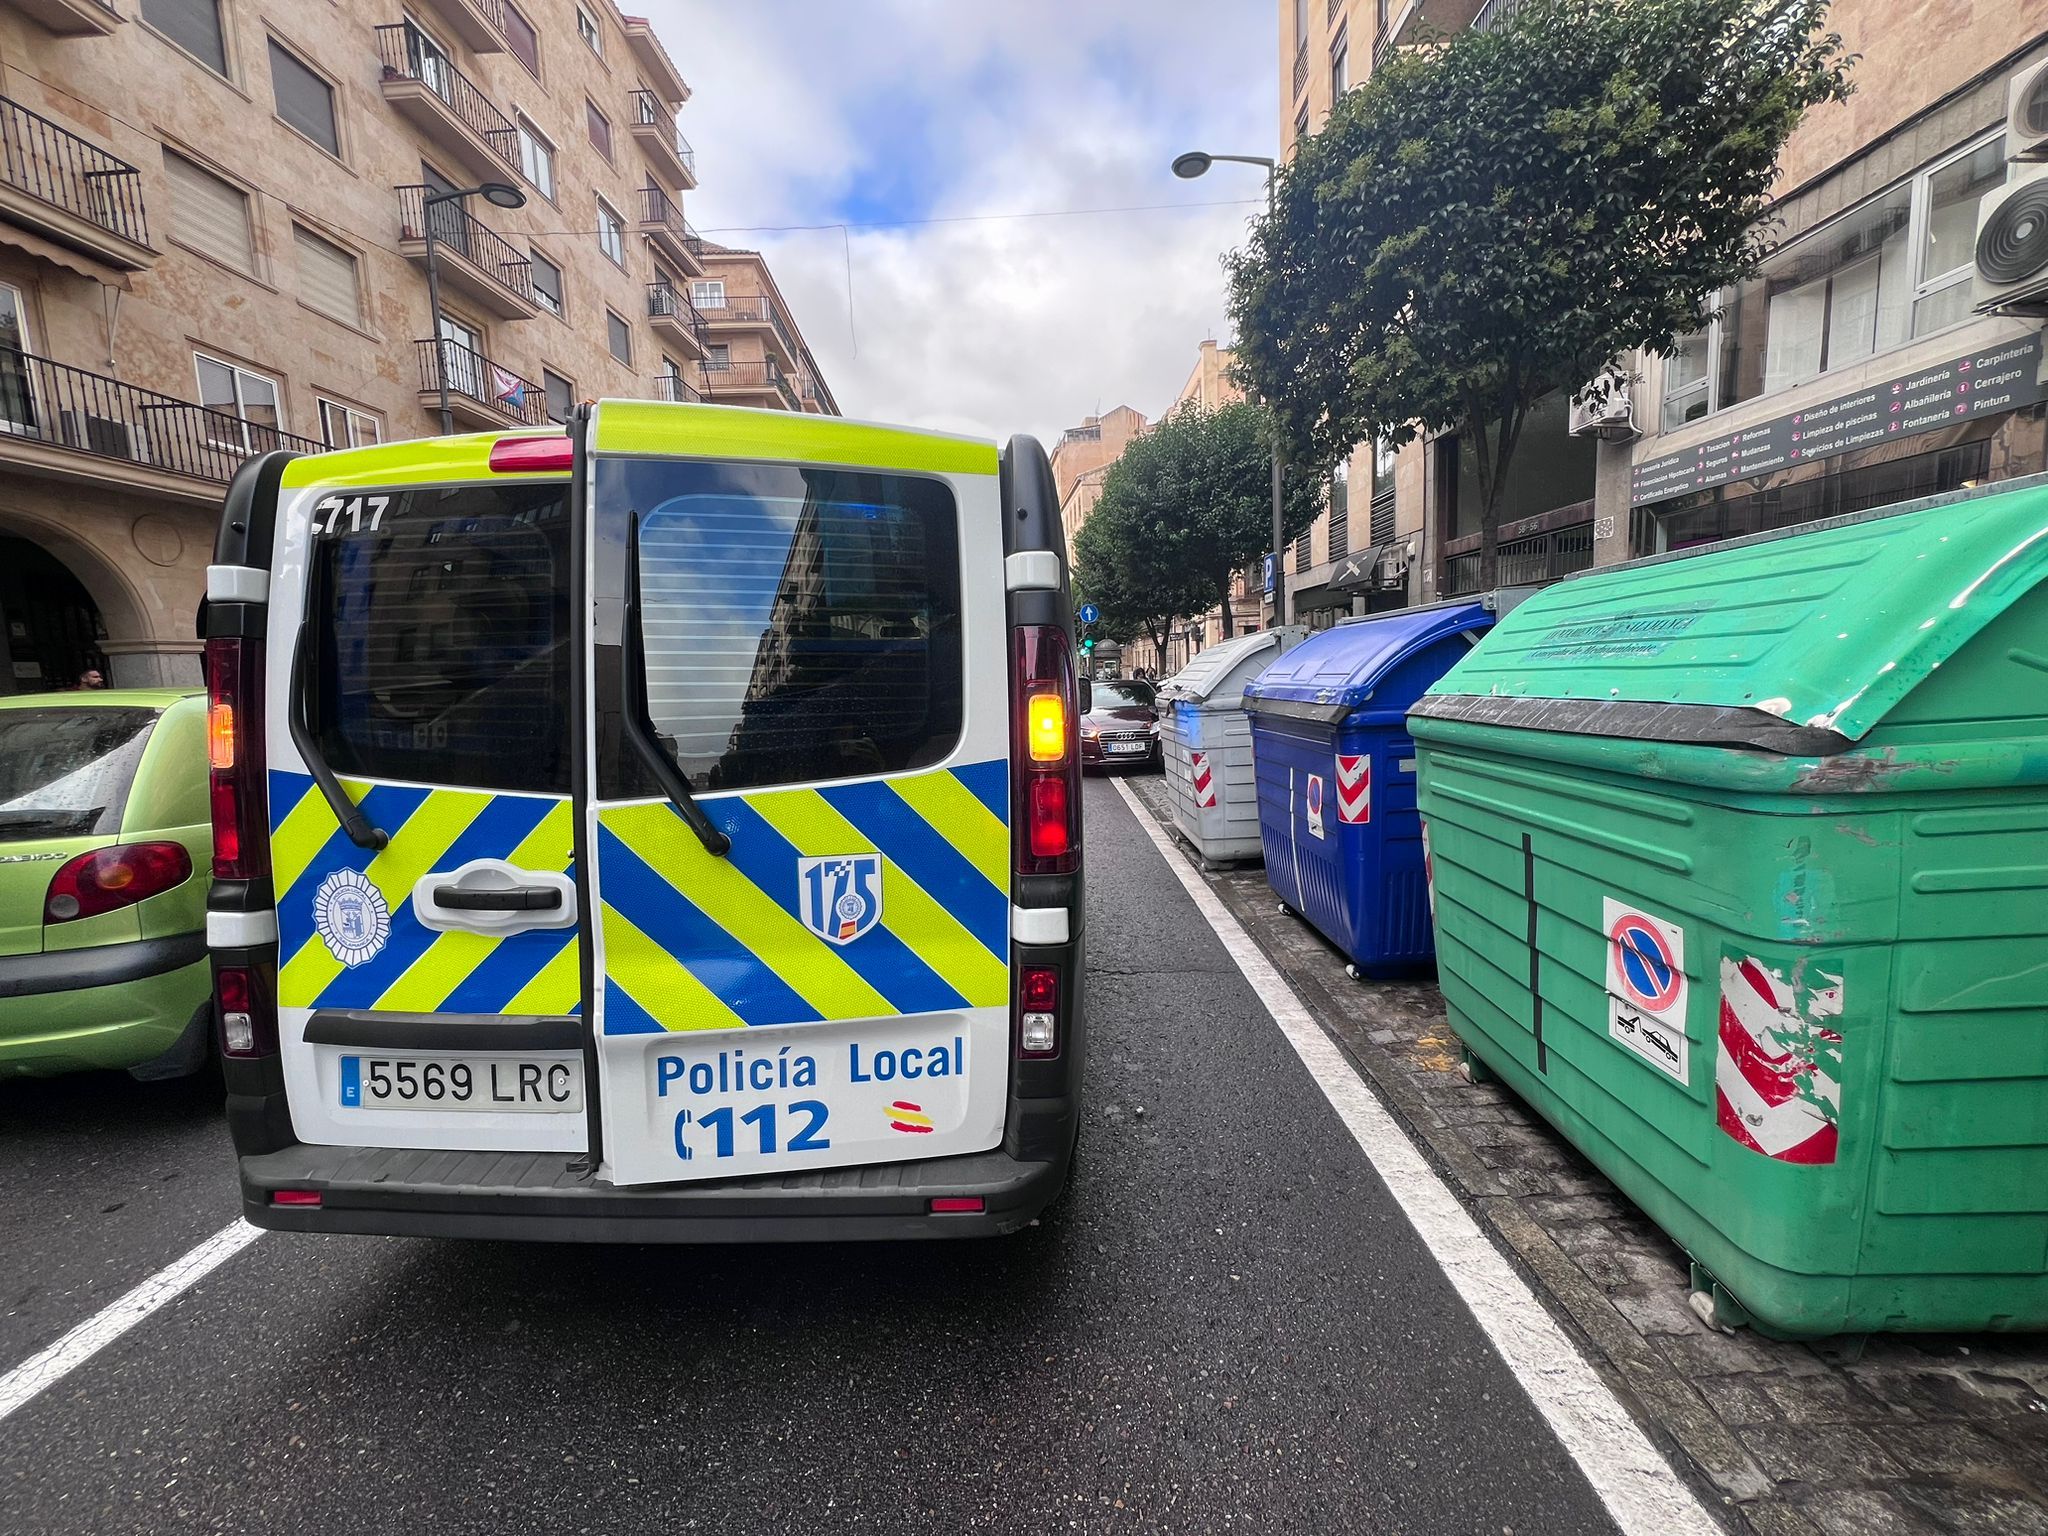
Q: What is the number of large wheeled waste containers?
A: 3